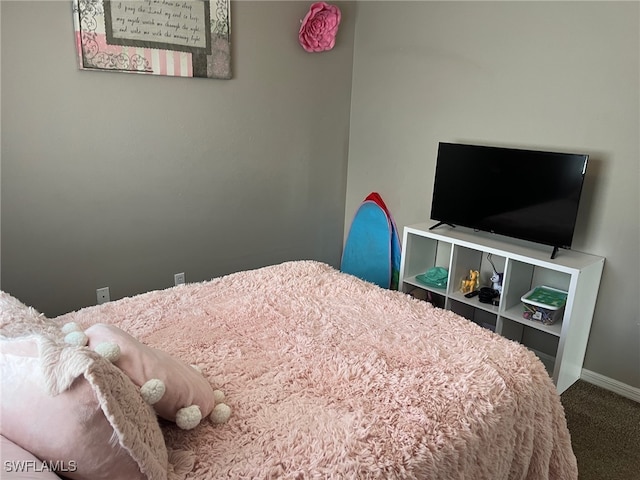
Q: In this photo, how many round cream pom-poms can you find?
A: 8